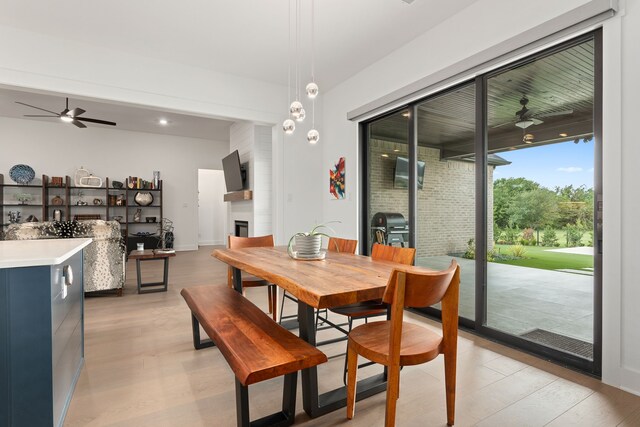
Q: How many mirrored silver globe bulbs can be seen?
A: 5